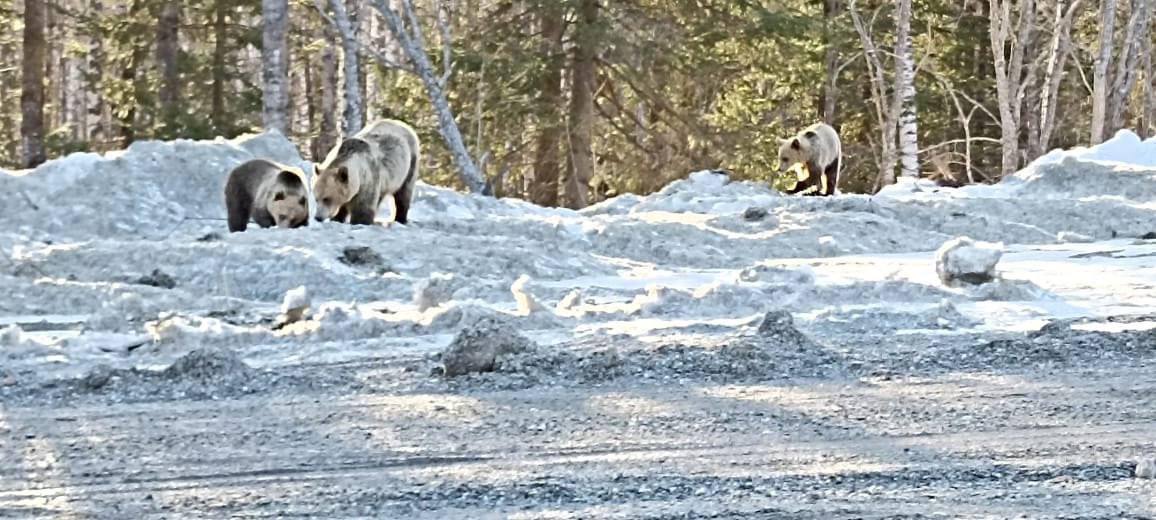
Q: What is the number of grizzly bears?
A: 3